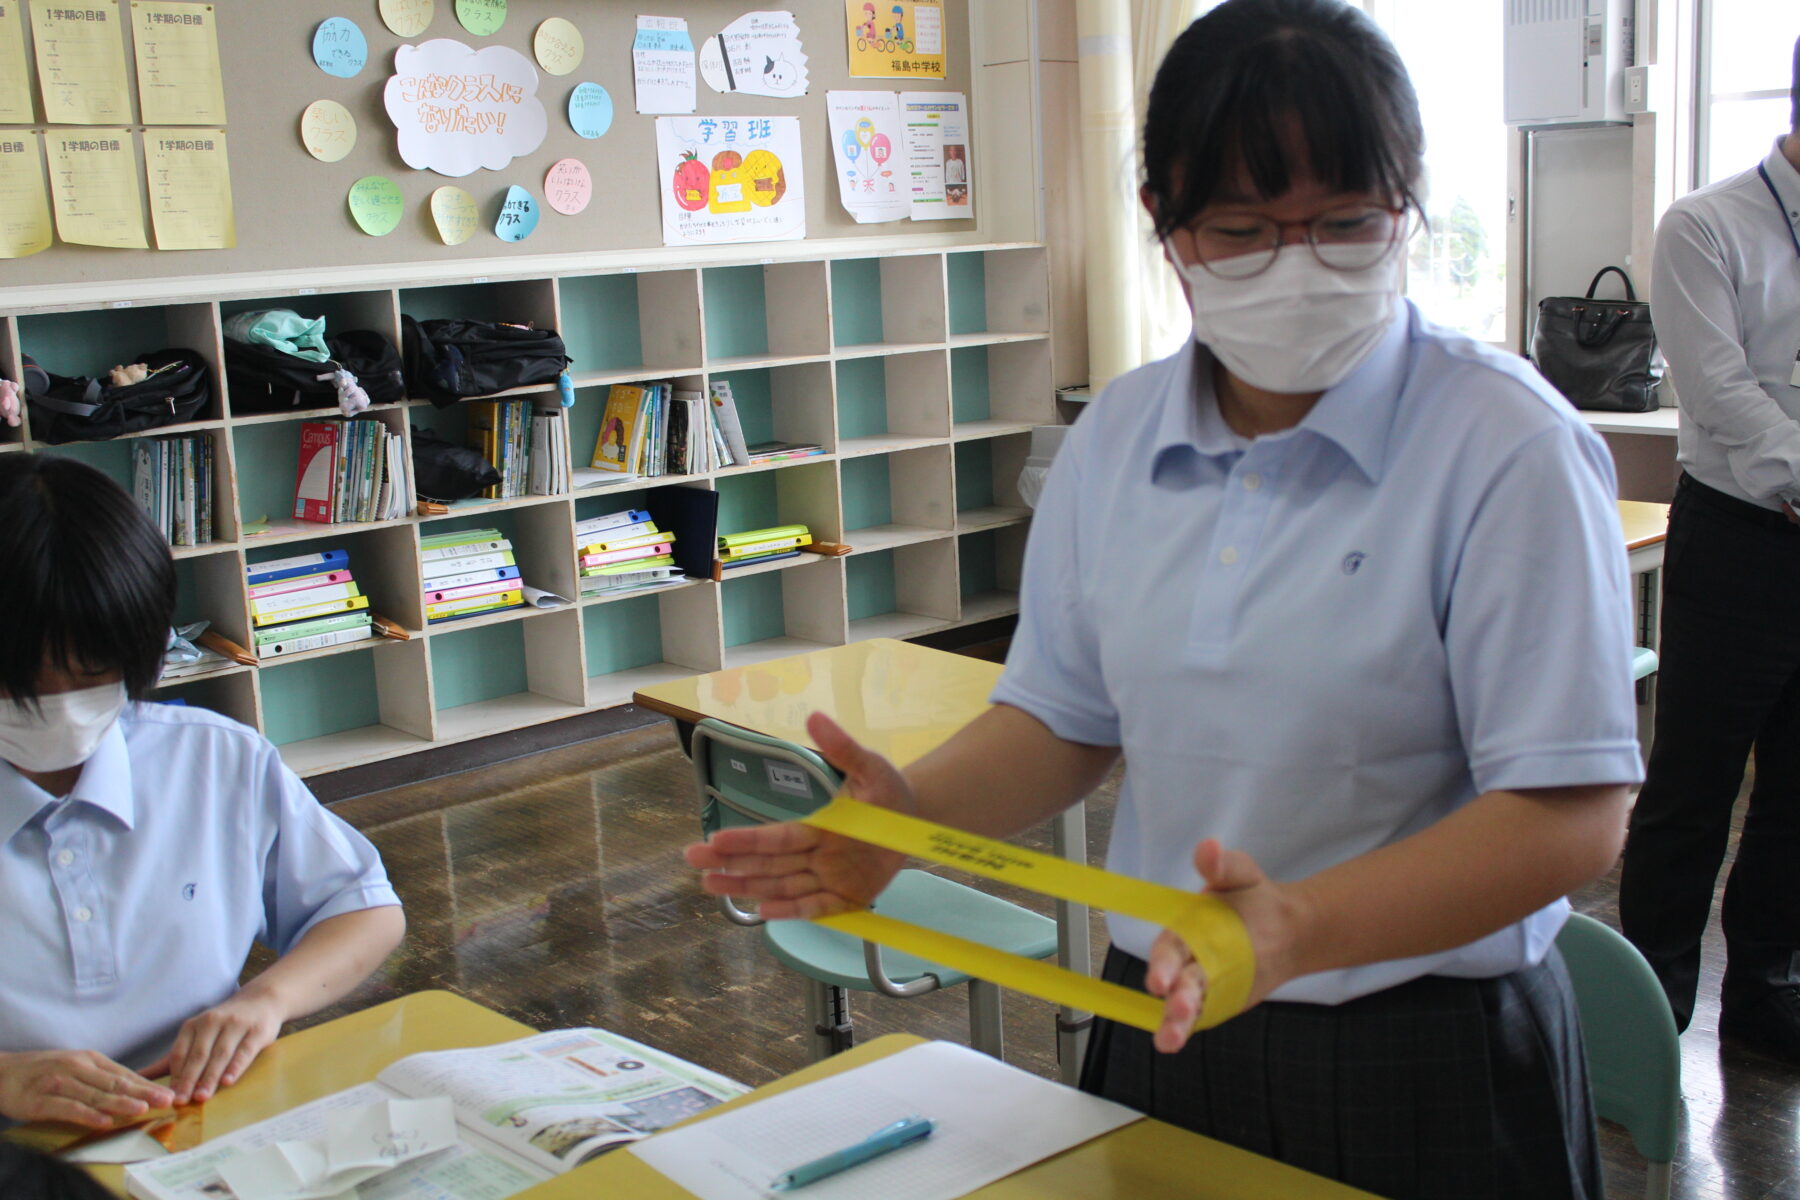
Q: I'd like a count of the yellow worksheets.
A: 6